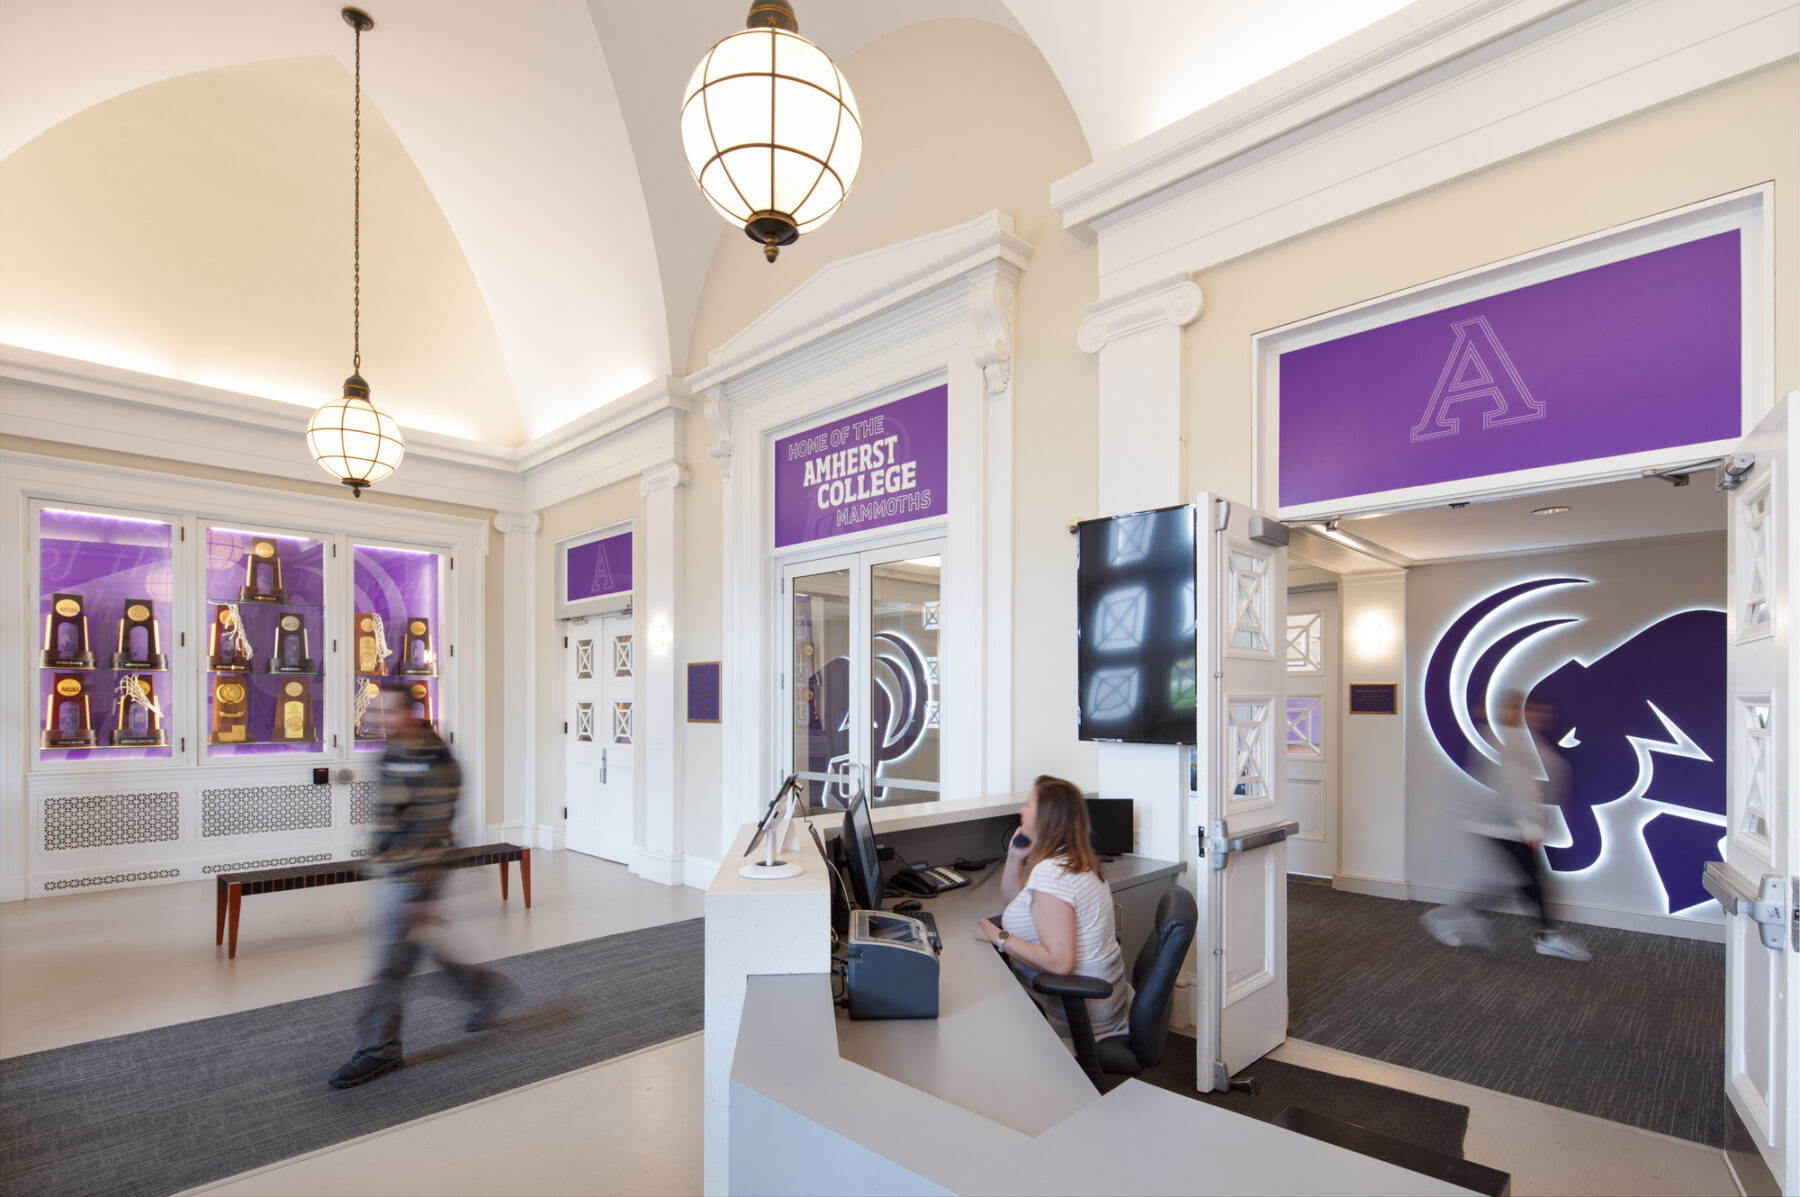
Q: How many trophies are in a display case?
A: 13